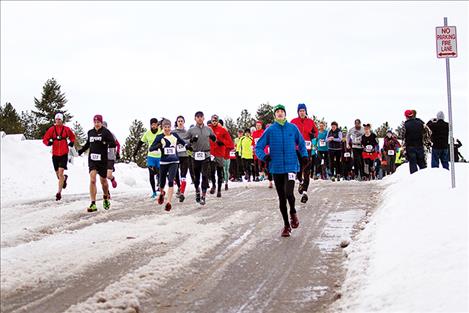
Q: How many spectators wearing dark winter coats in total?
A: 2